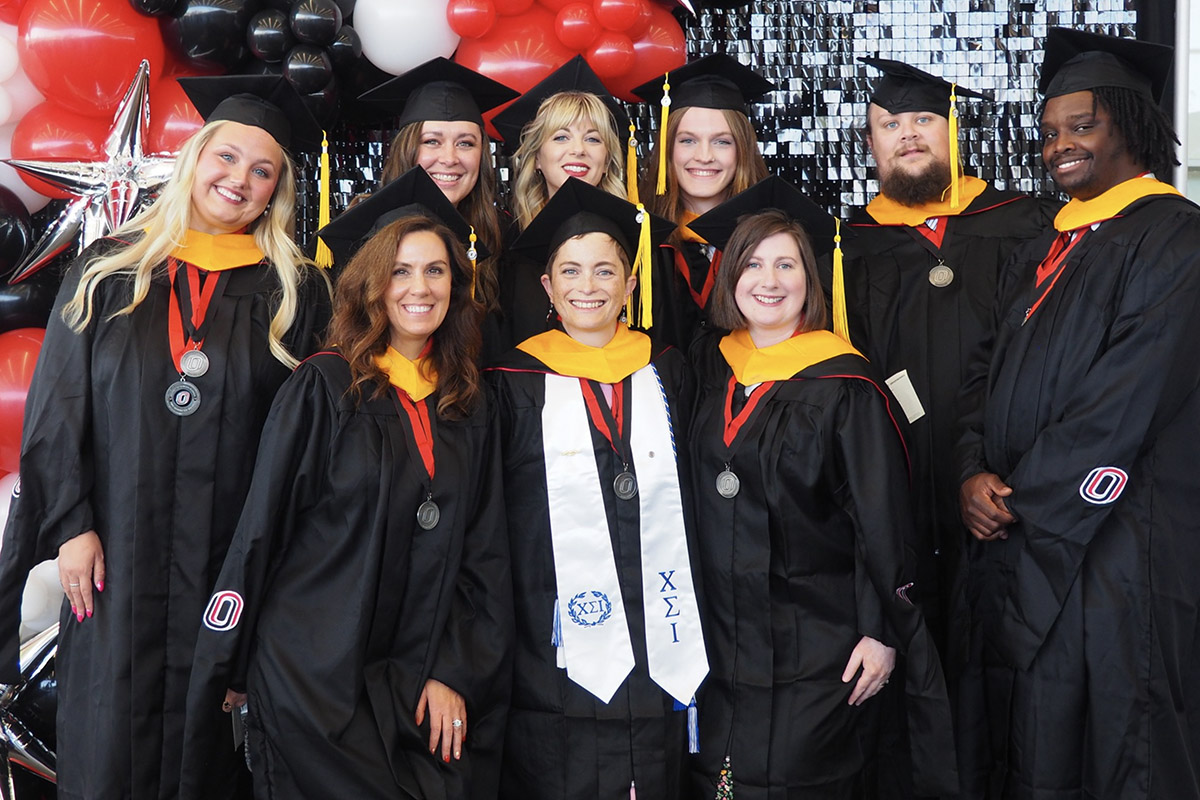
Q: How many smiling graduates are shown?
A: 9